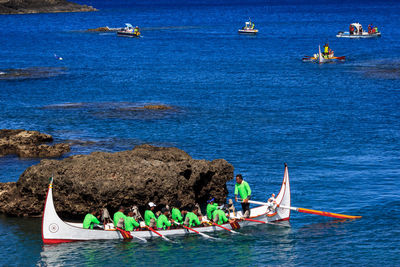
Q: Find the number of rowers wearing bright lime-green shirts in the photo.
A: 10